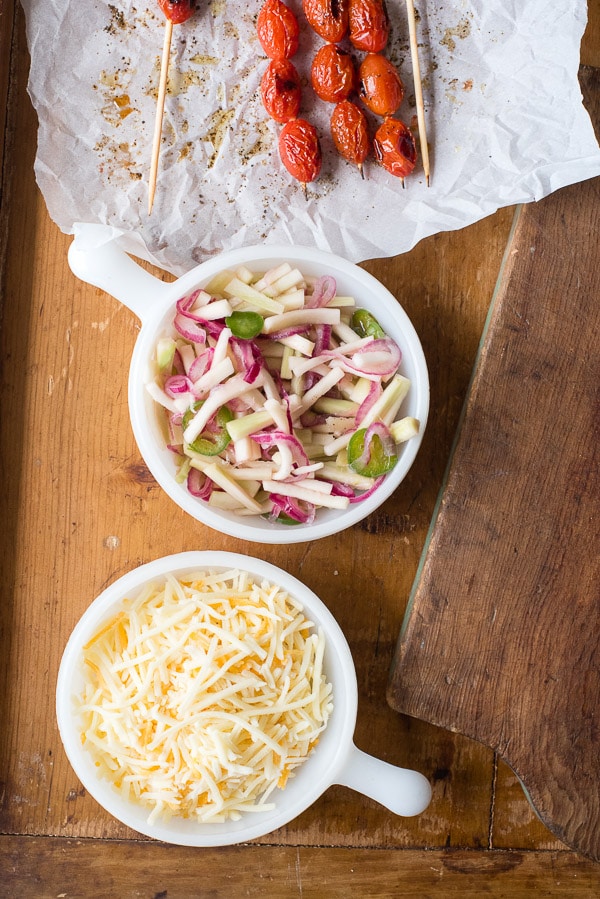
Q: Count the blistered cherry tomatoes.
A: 10